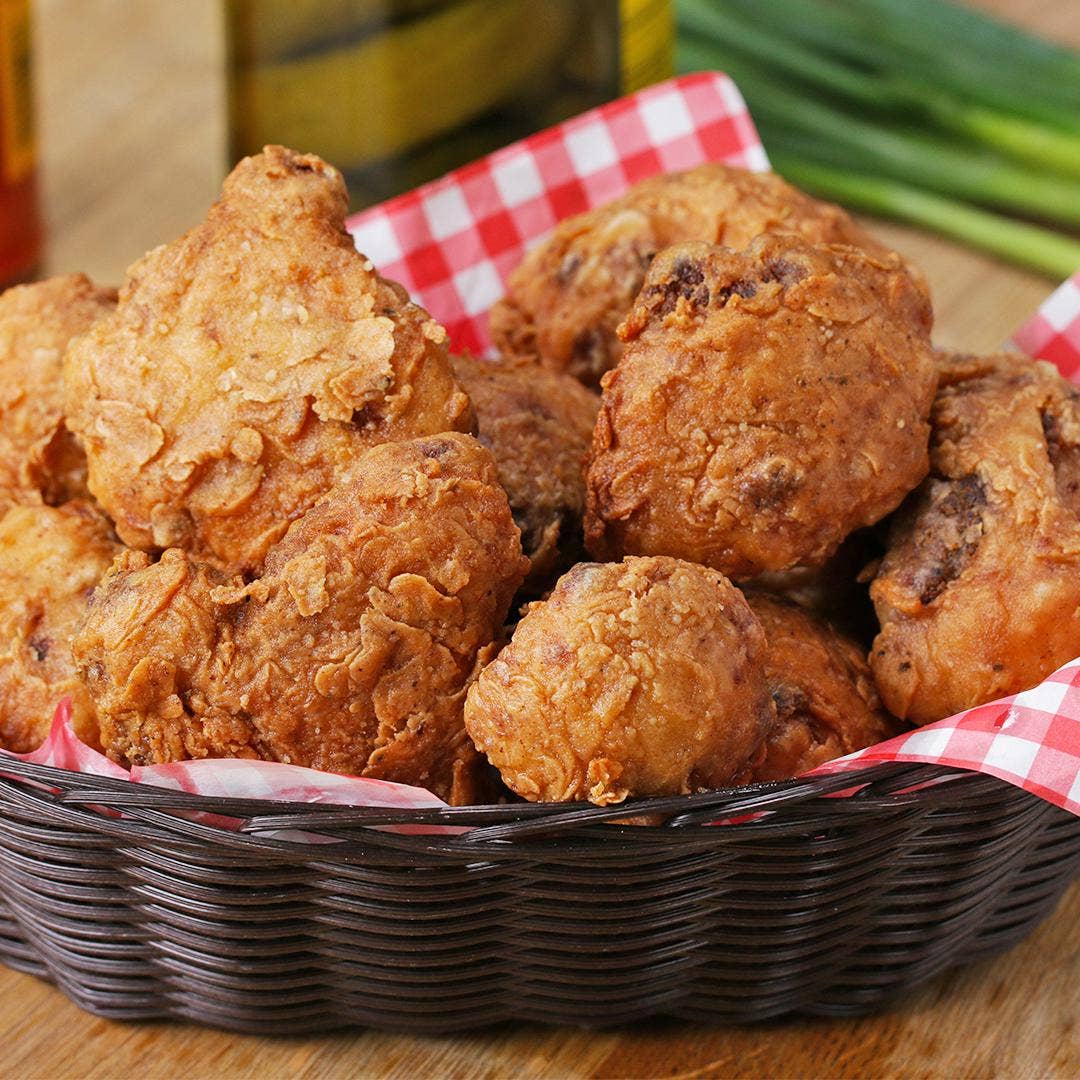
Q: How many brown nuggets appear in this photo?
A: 10